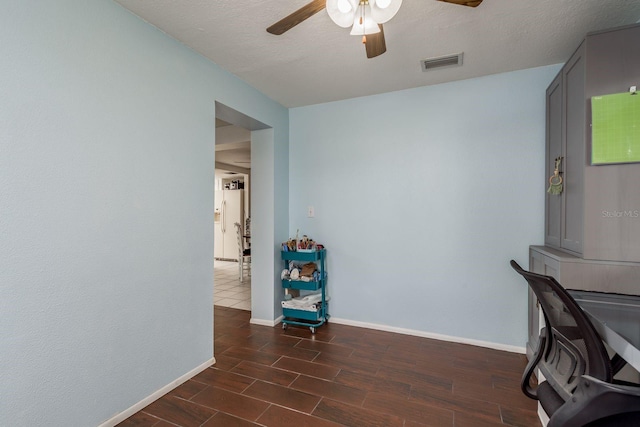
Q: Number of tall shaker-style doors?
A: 2